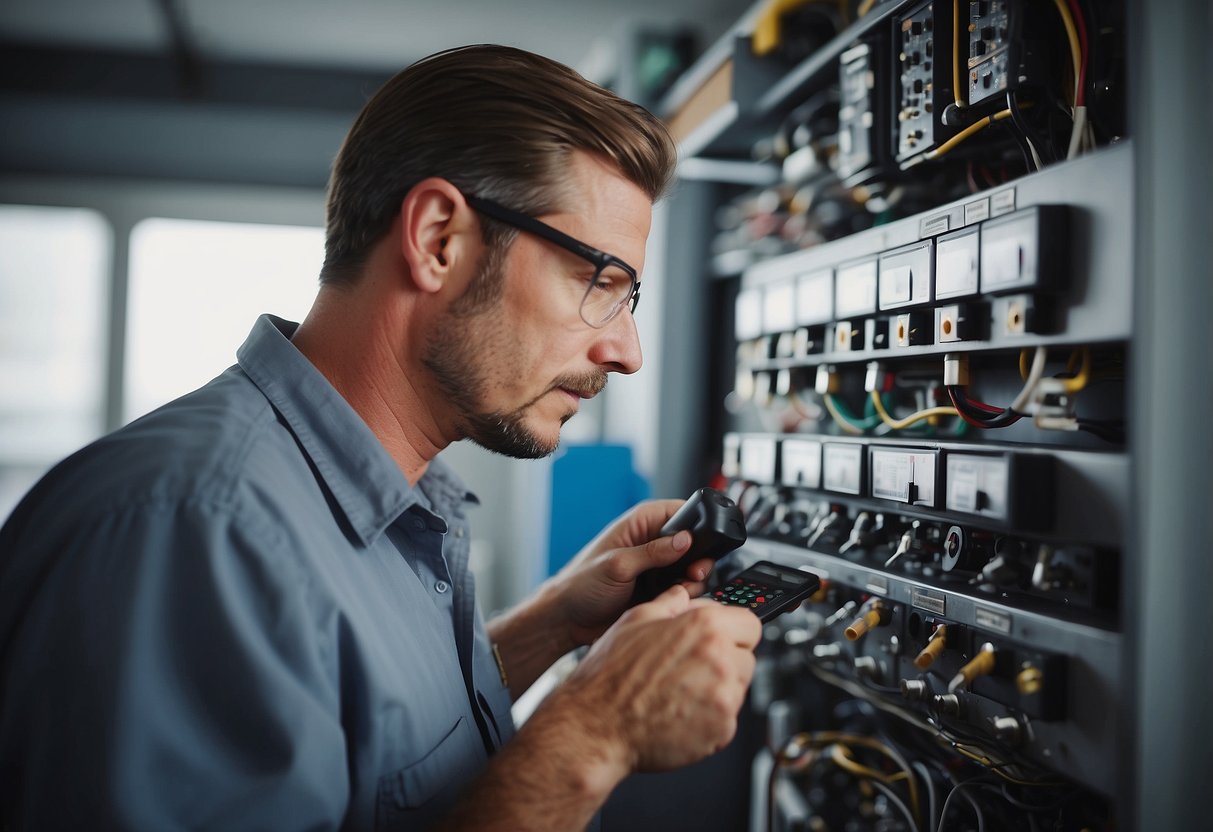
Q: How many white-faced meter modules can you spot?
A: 12